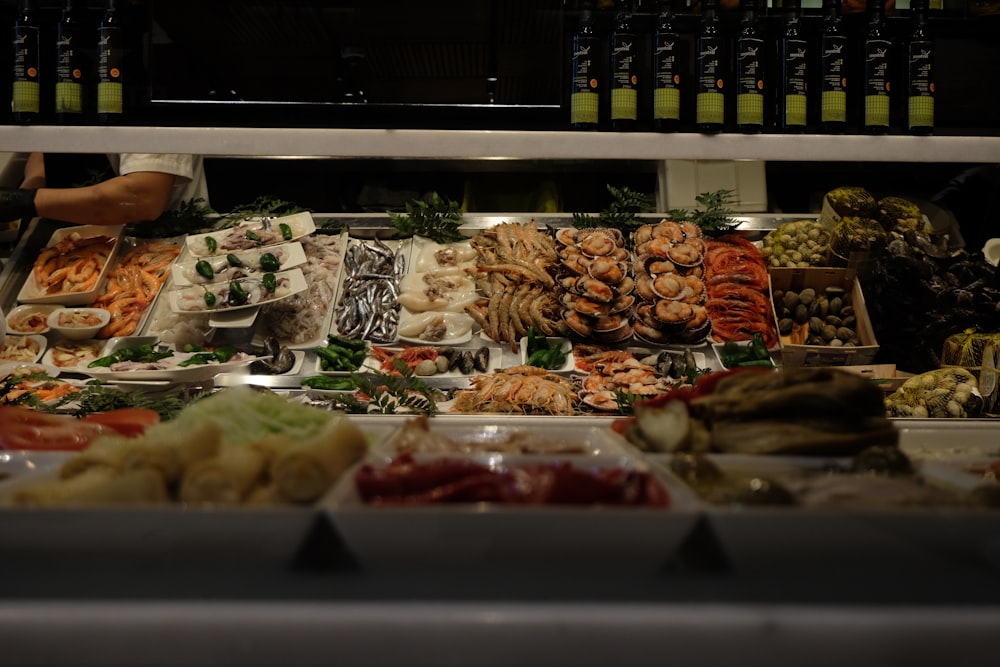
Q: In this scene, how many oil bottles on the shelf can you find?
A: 12